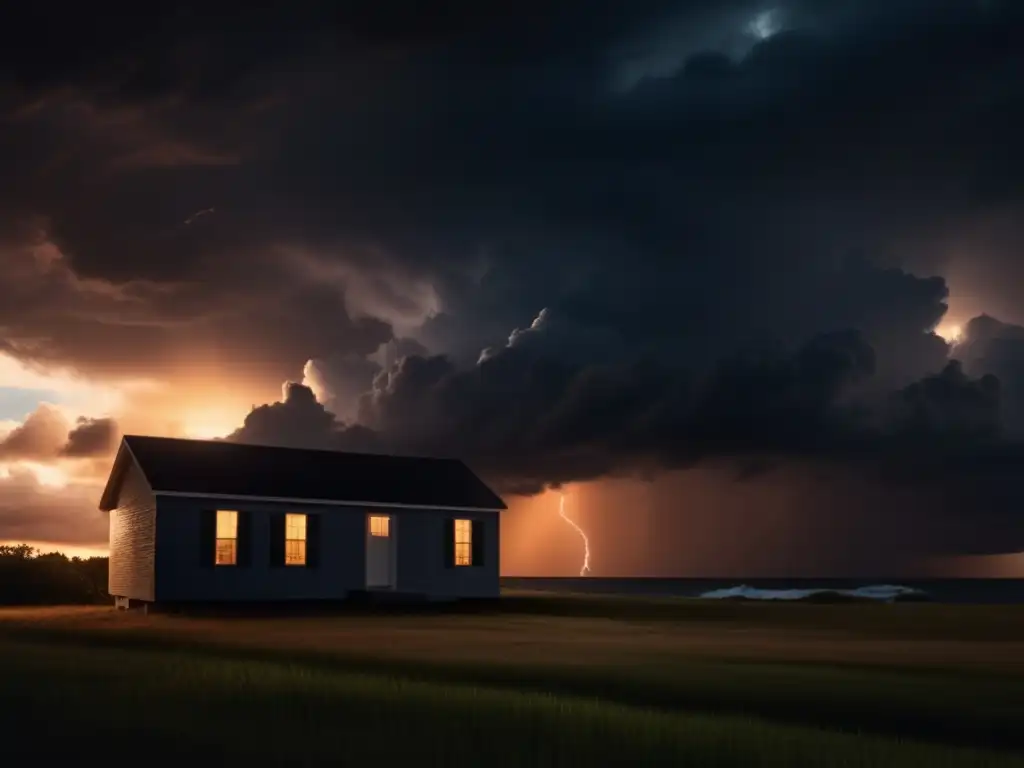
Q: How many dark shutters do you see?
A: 6